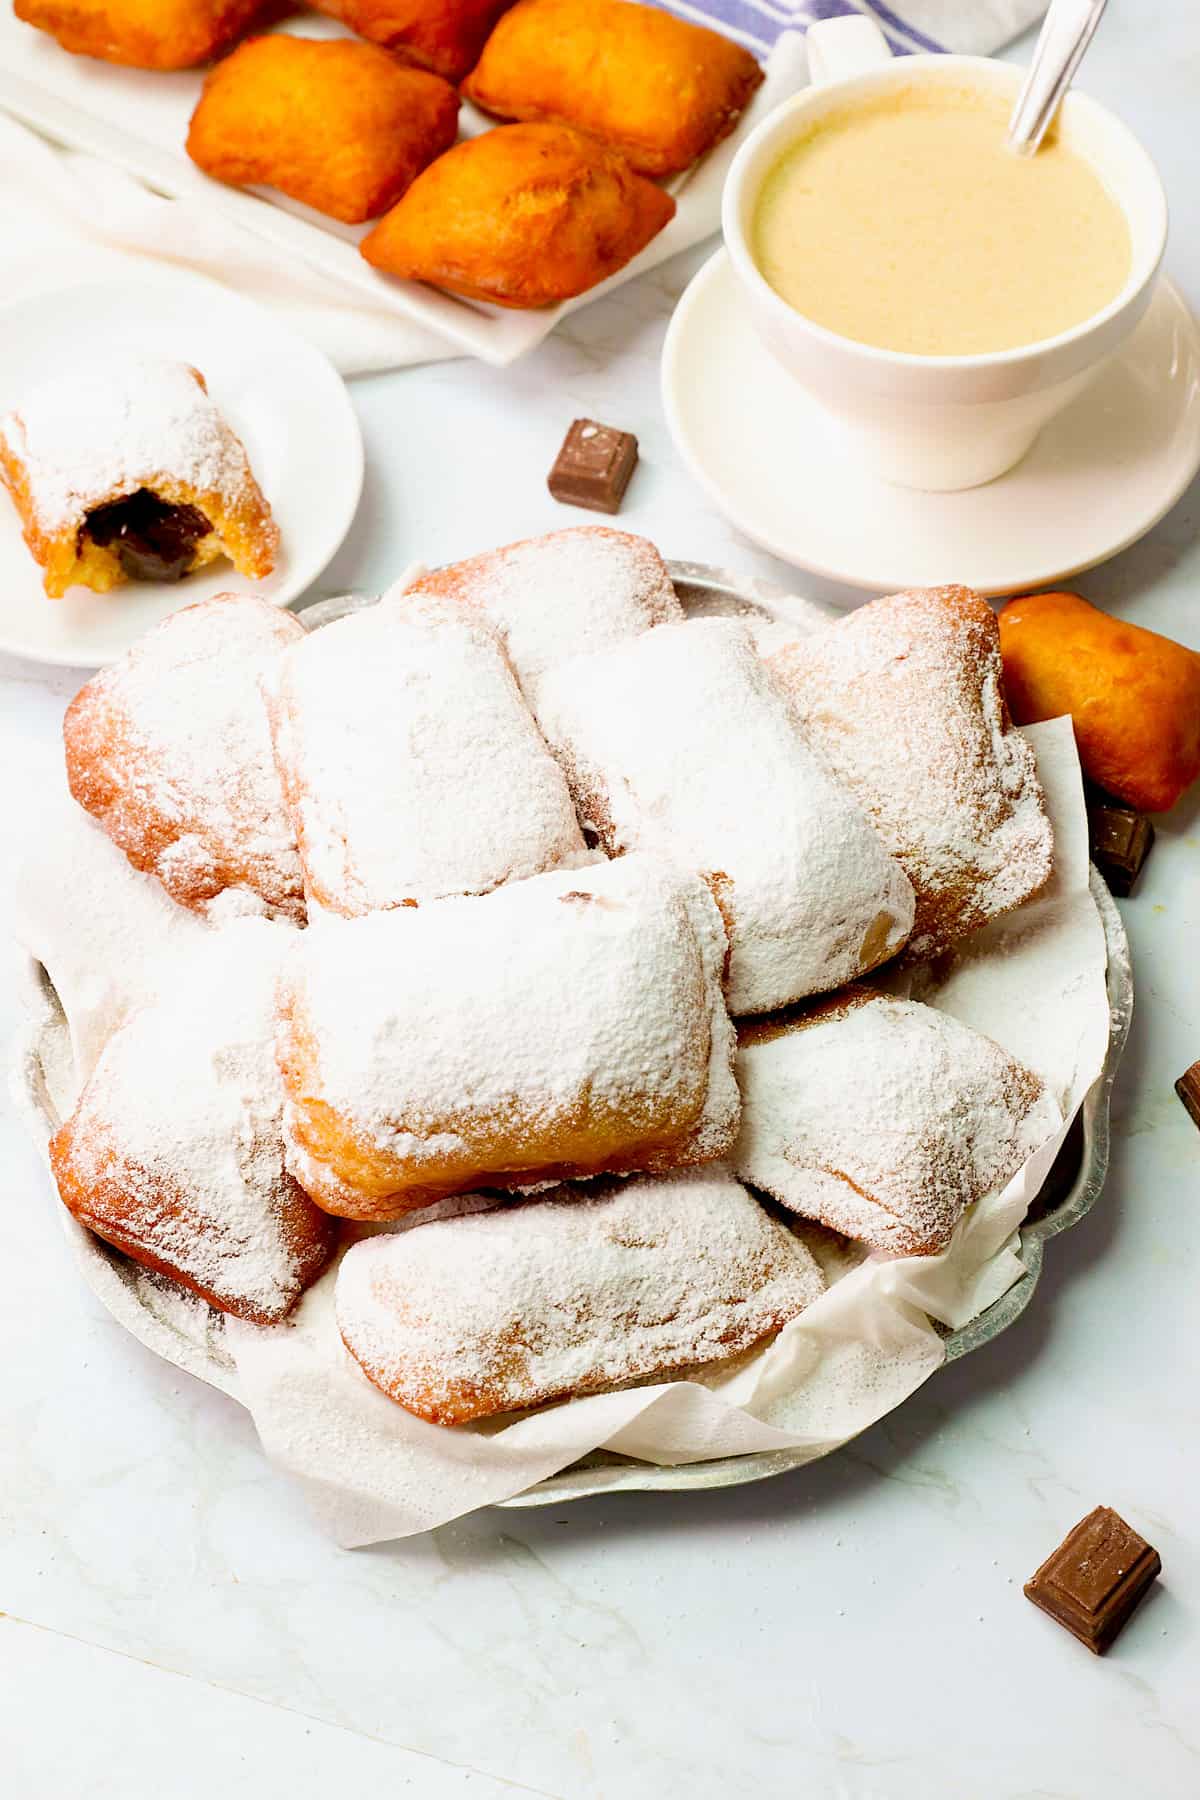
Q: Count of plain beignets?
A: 6